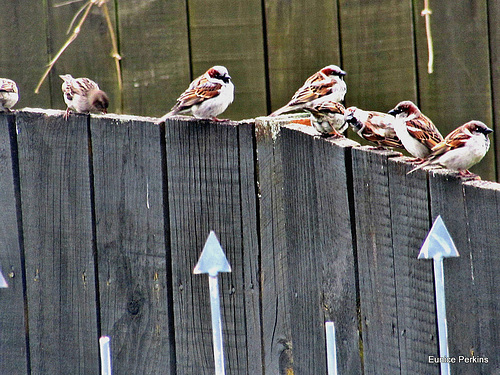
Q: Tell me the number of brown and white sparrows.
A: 8